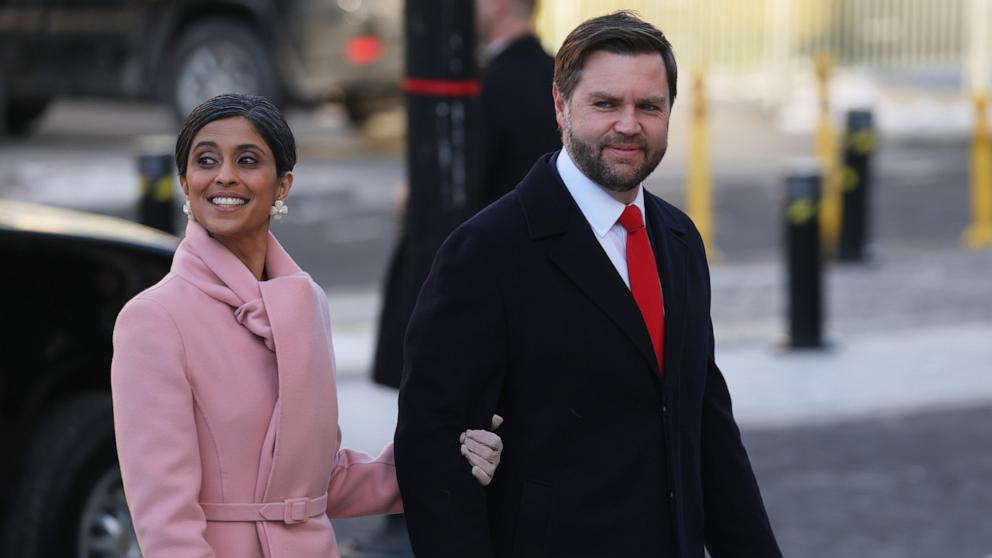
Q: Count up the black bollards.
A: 3